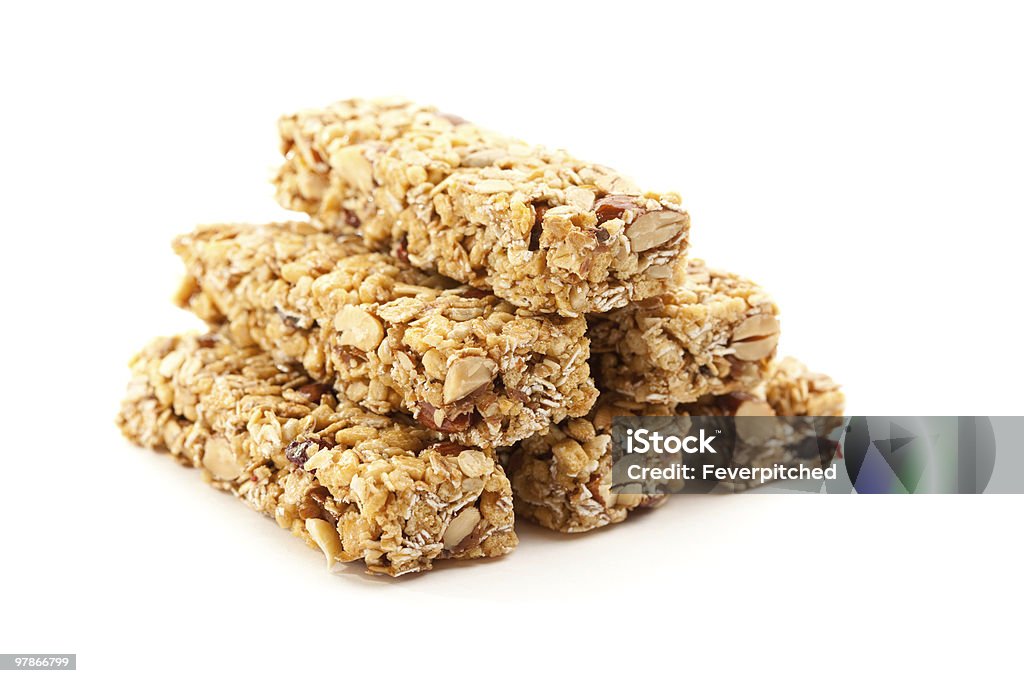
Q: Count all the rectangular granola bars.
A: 6